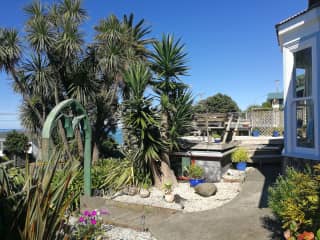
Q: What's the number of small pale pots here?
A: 2